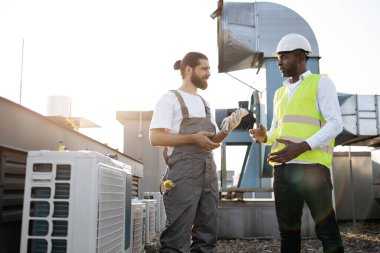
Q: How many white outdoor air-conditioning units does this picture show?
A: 4